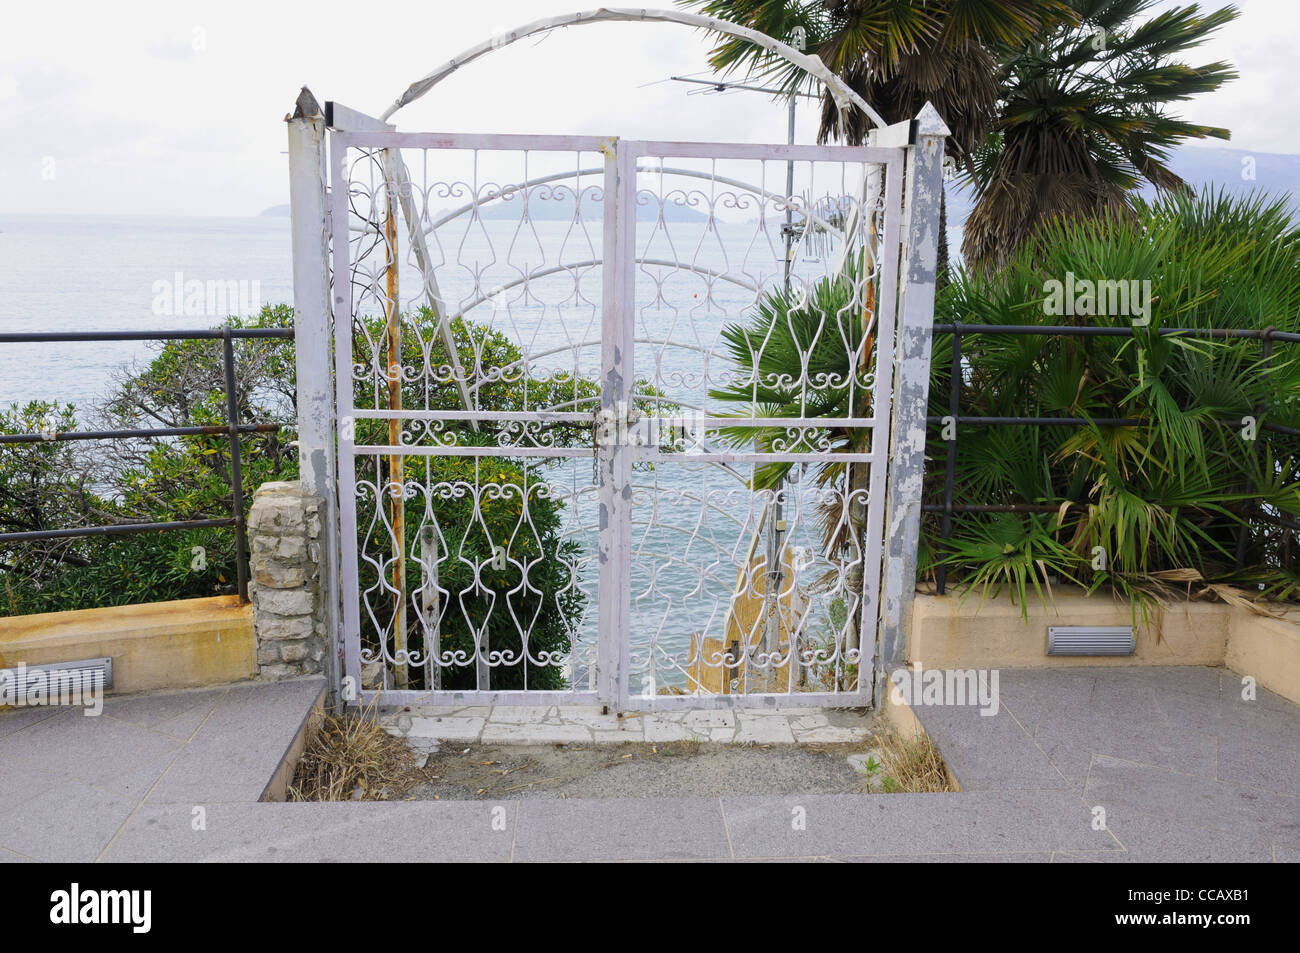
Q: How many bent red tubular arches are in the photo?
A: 0